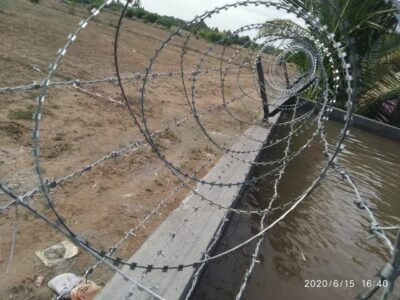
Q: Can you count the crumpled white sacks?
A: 1